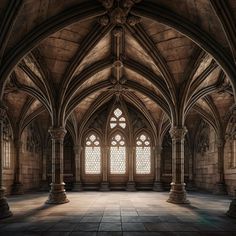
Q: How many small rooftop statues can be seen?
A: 0